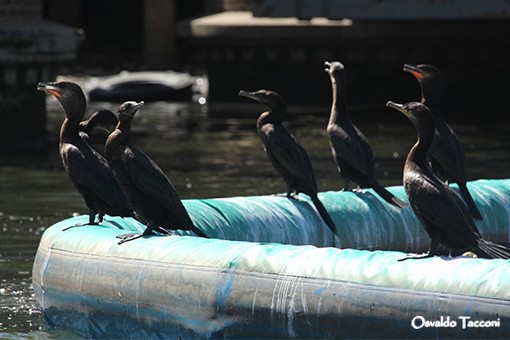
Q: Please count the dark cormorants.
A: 7